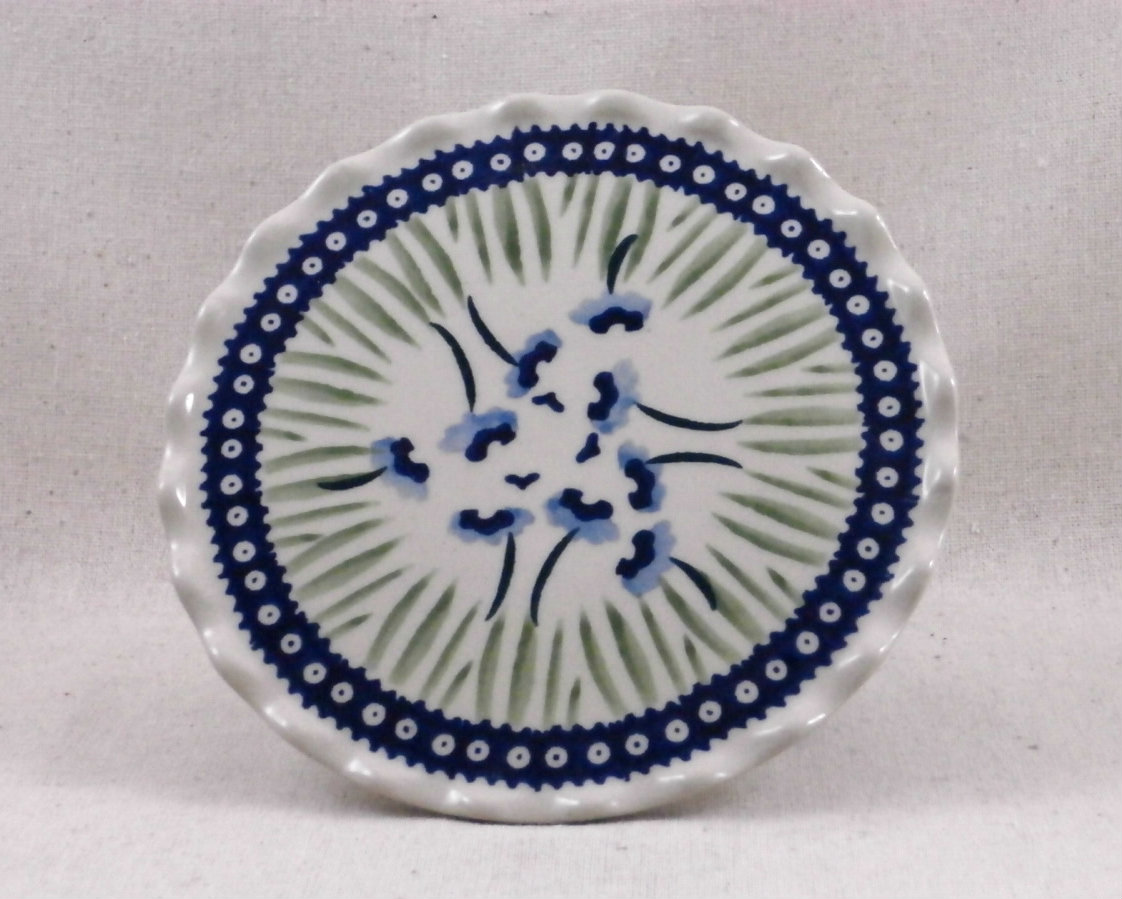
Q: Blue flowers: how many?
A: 9